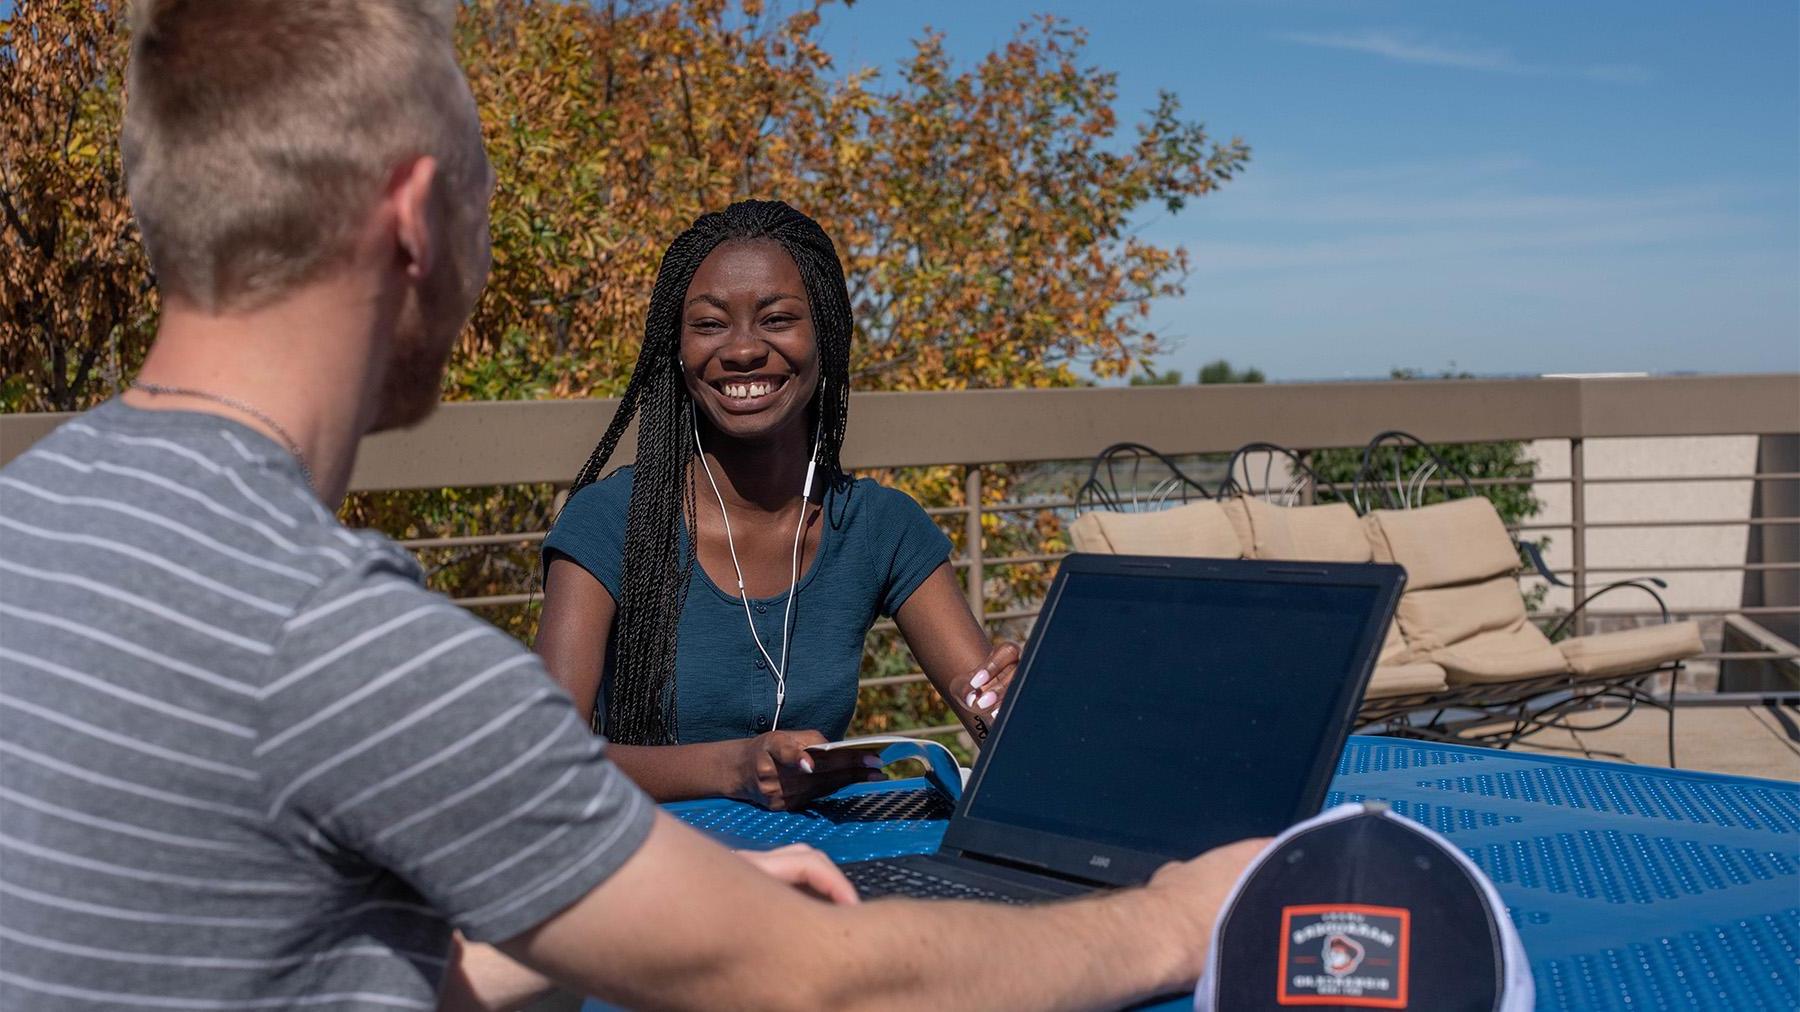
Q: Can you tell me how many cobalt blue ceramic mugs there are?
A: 0